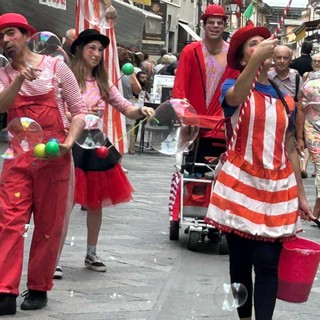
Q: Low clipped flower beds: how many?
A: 0